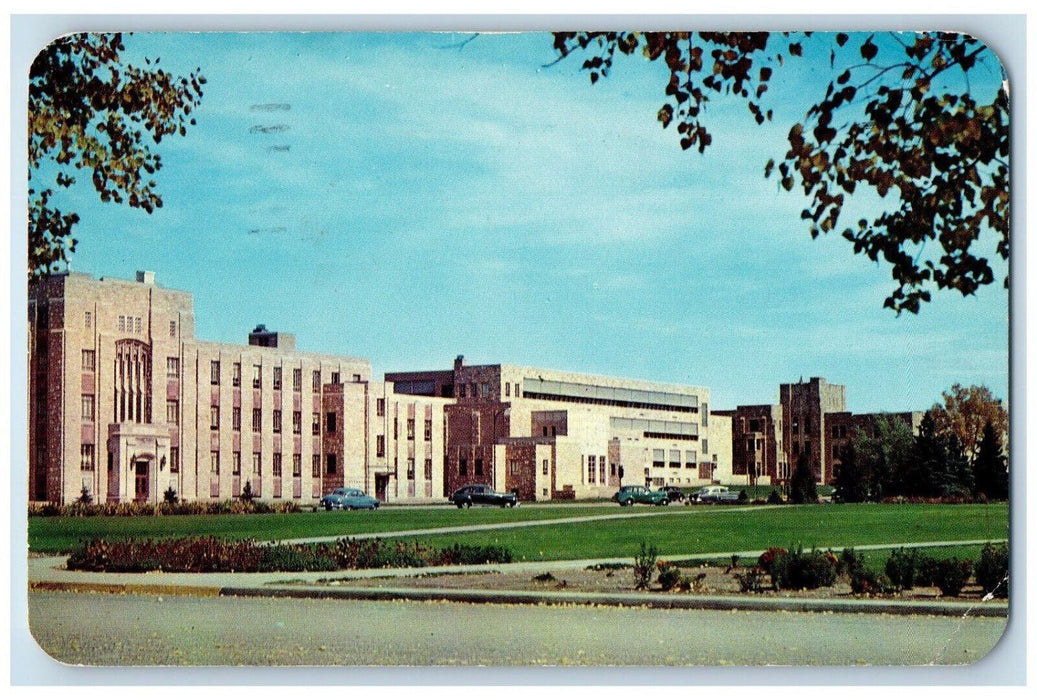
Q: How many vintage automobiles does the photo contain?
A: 5